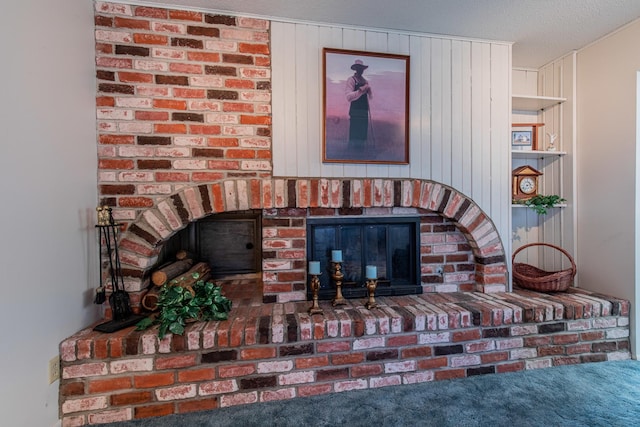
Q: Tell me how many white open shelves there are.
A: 3